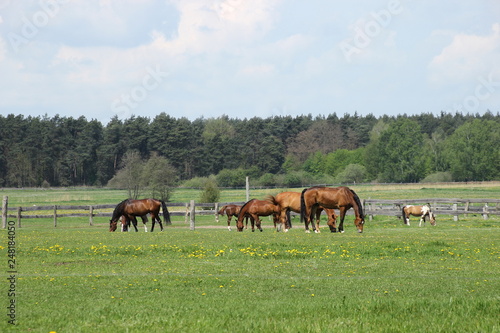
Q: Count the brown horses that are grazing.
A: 5